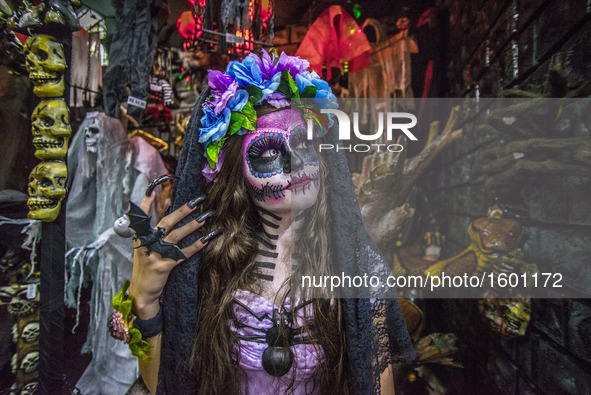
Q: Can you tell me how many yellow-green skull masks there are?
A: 3